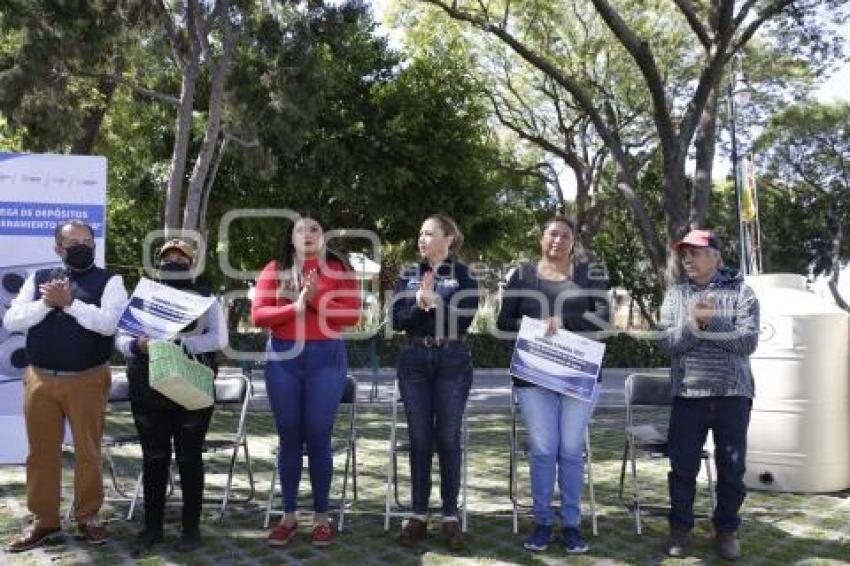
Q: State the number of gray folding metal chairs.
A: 6